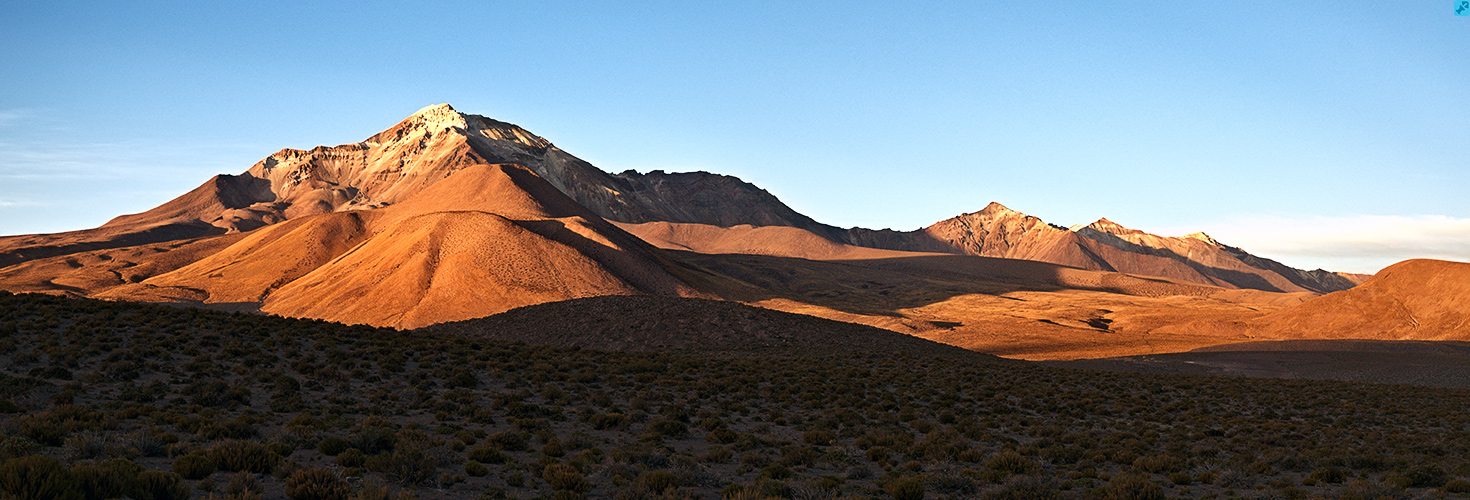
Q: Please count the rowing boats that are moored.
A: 0